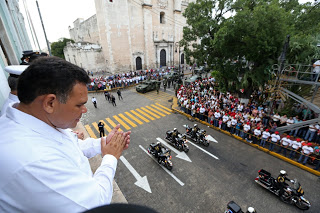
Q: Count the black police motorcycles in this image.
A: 5